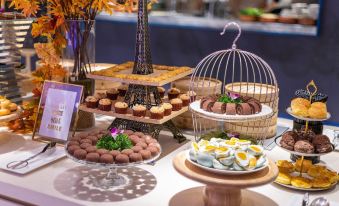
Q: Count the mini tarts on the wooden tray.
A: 13